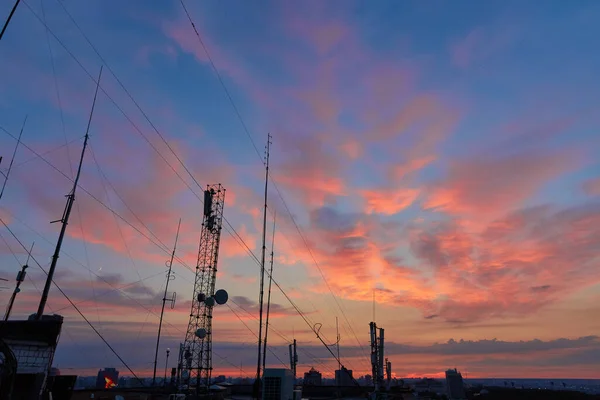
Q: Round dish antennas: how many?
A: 4